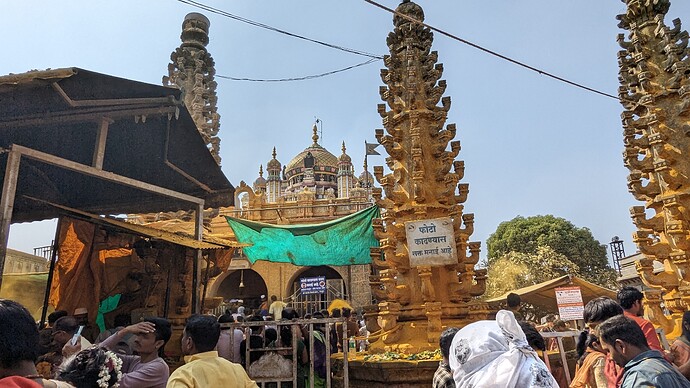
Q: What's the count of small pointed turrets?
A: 4